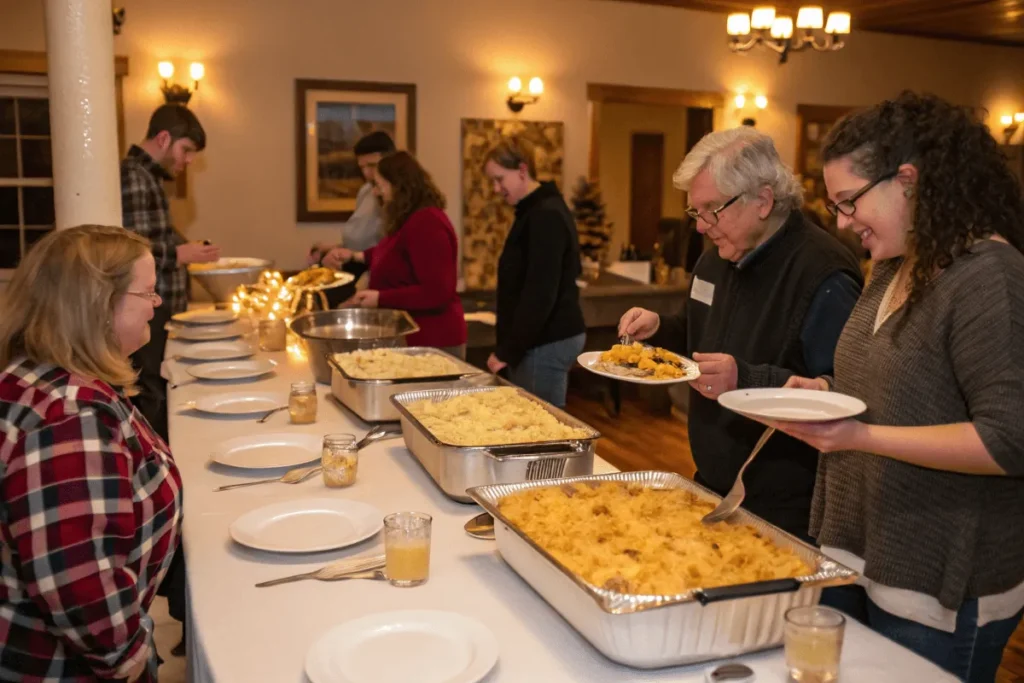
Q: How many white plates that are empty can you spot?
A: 9